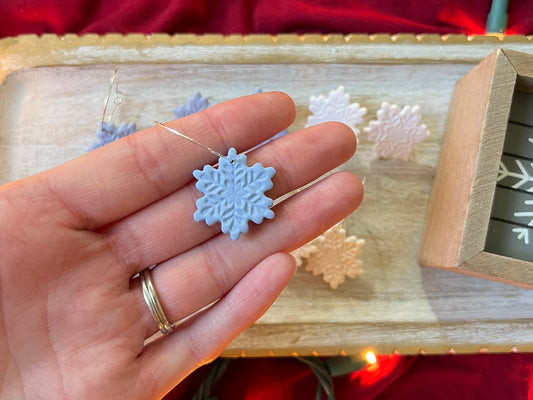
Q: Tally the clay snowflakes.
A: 8